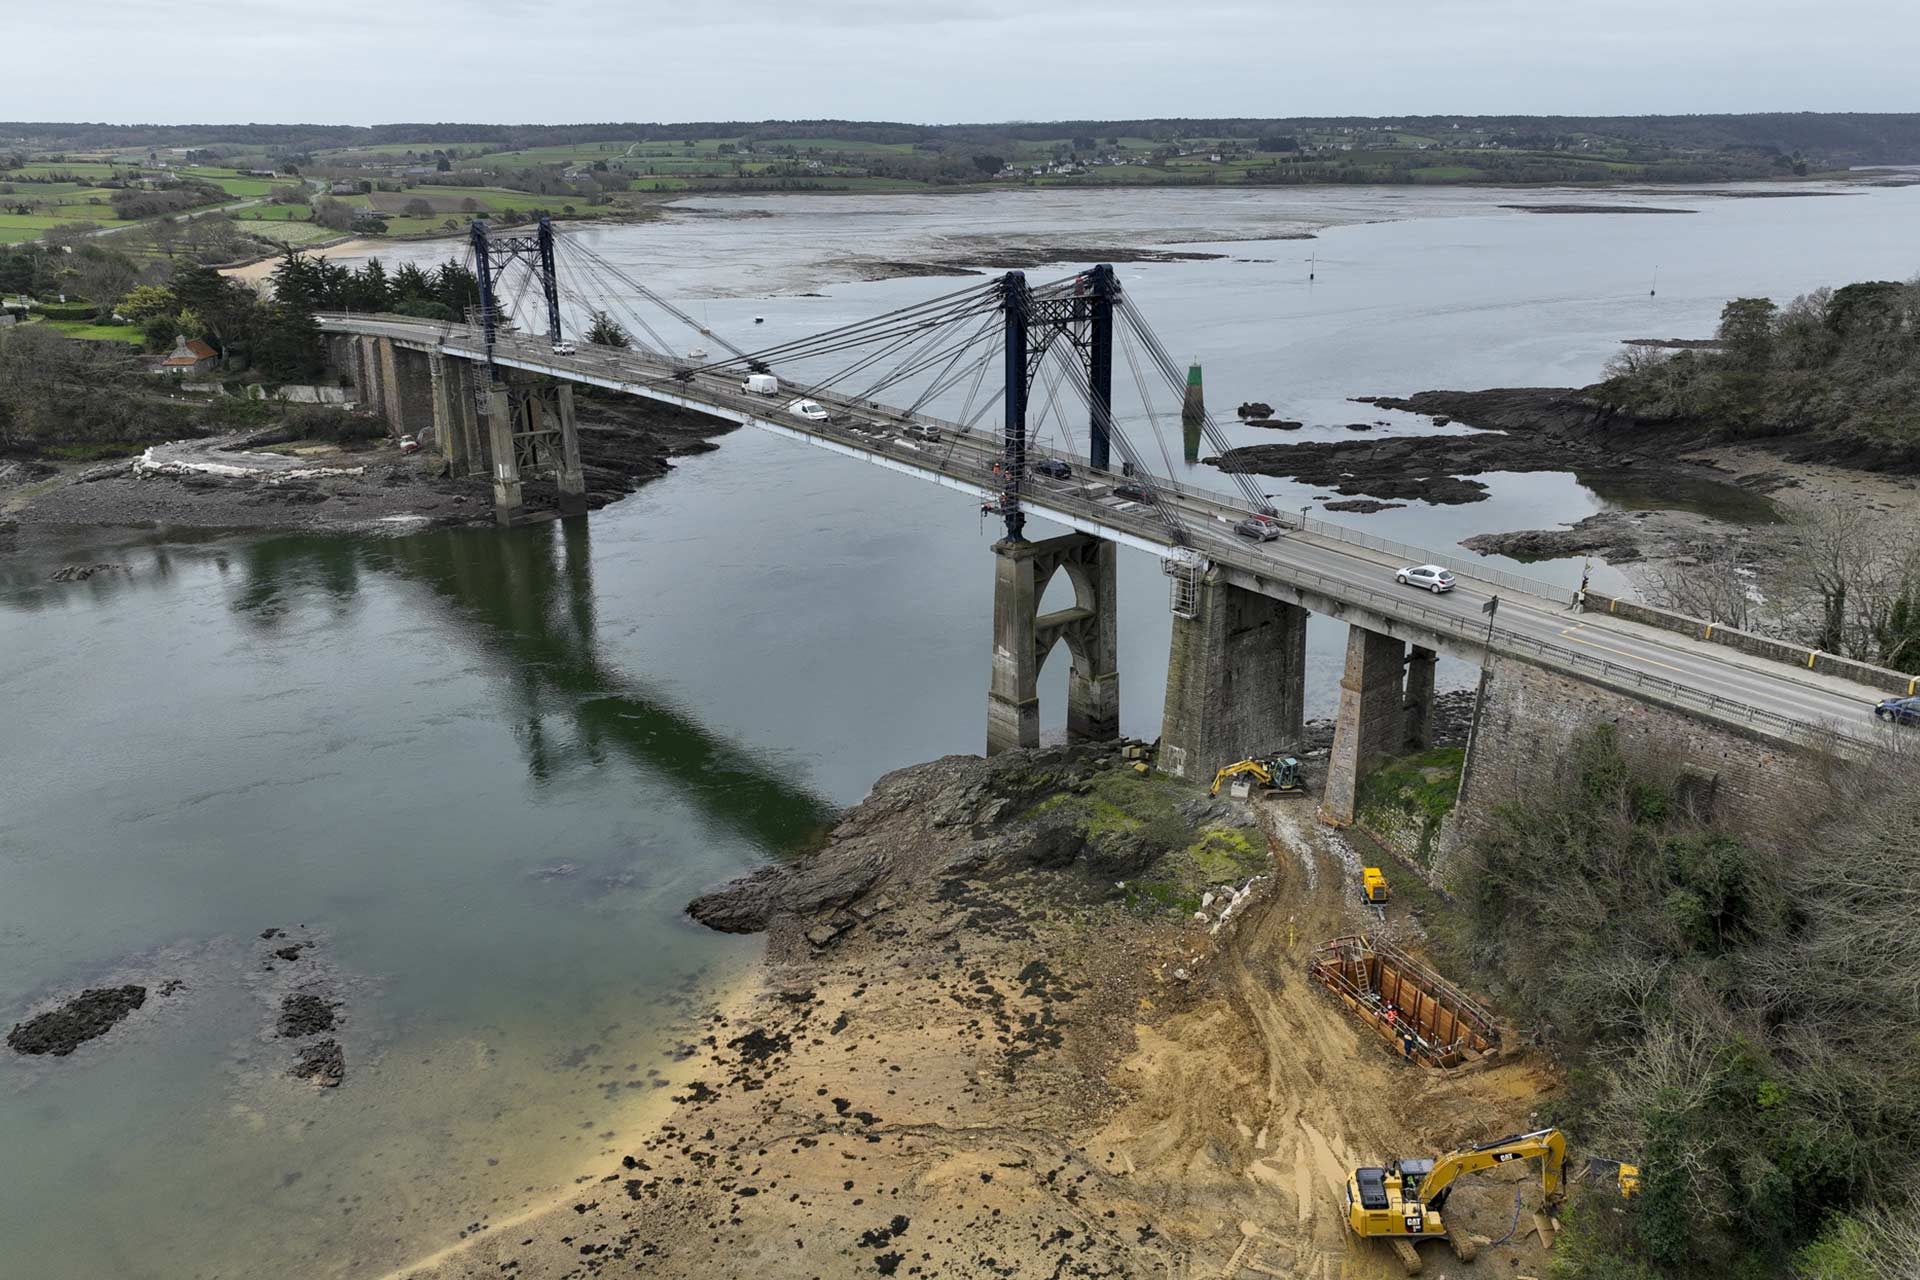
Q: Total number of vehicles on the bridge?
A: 9